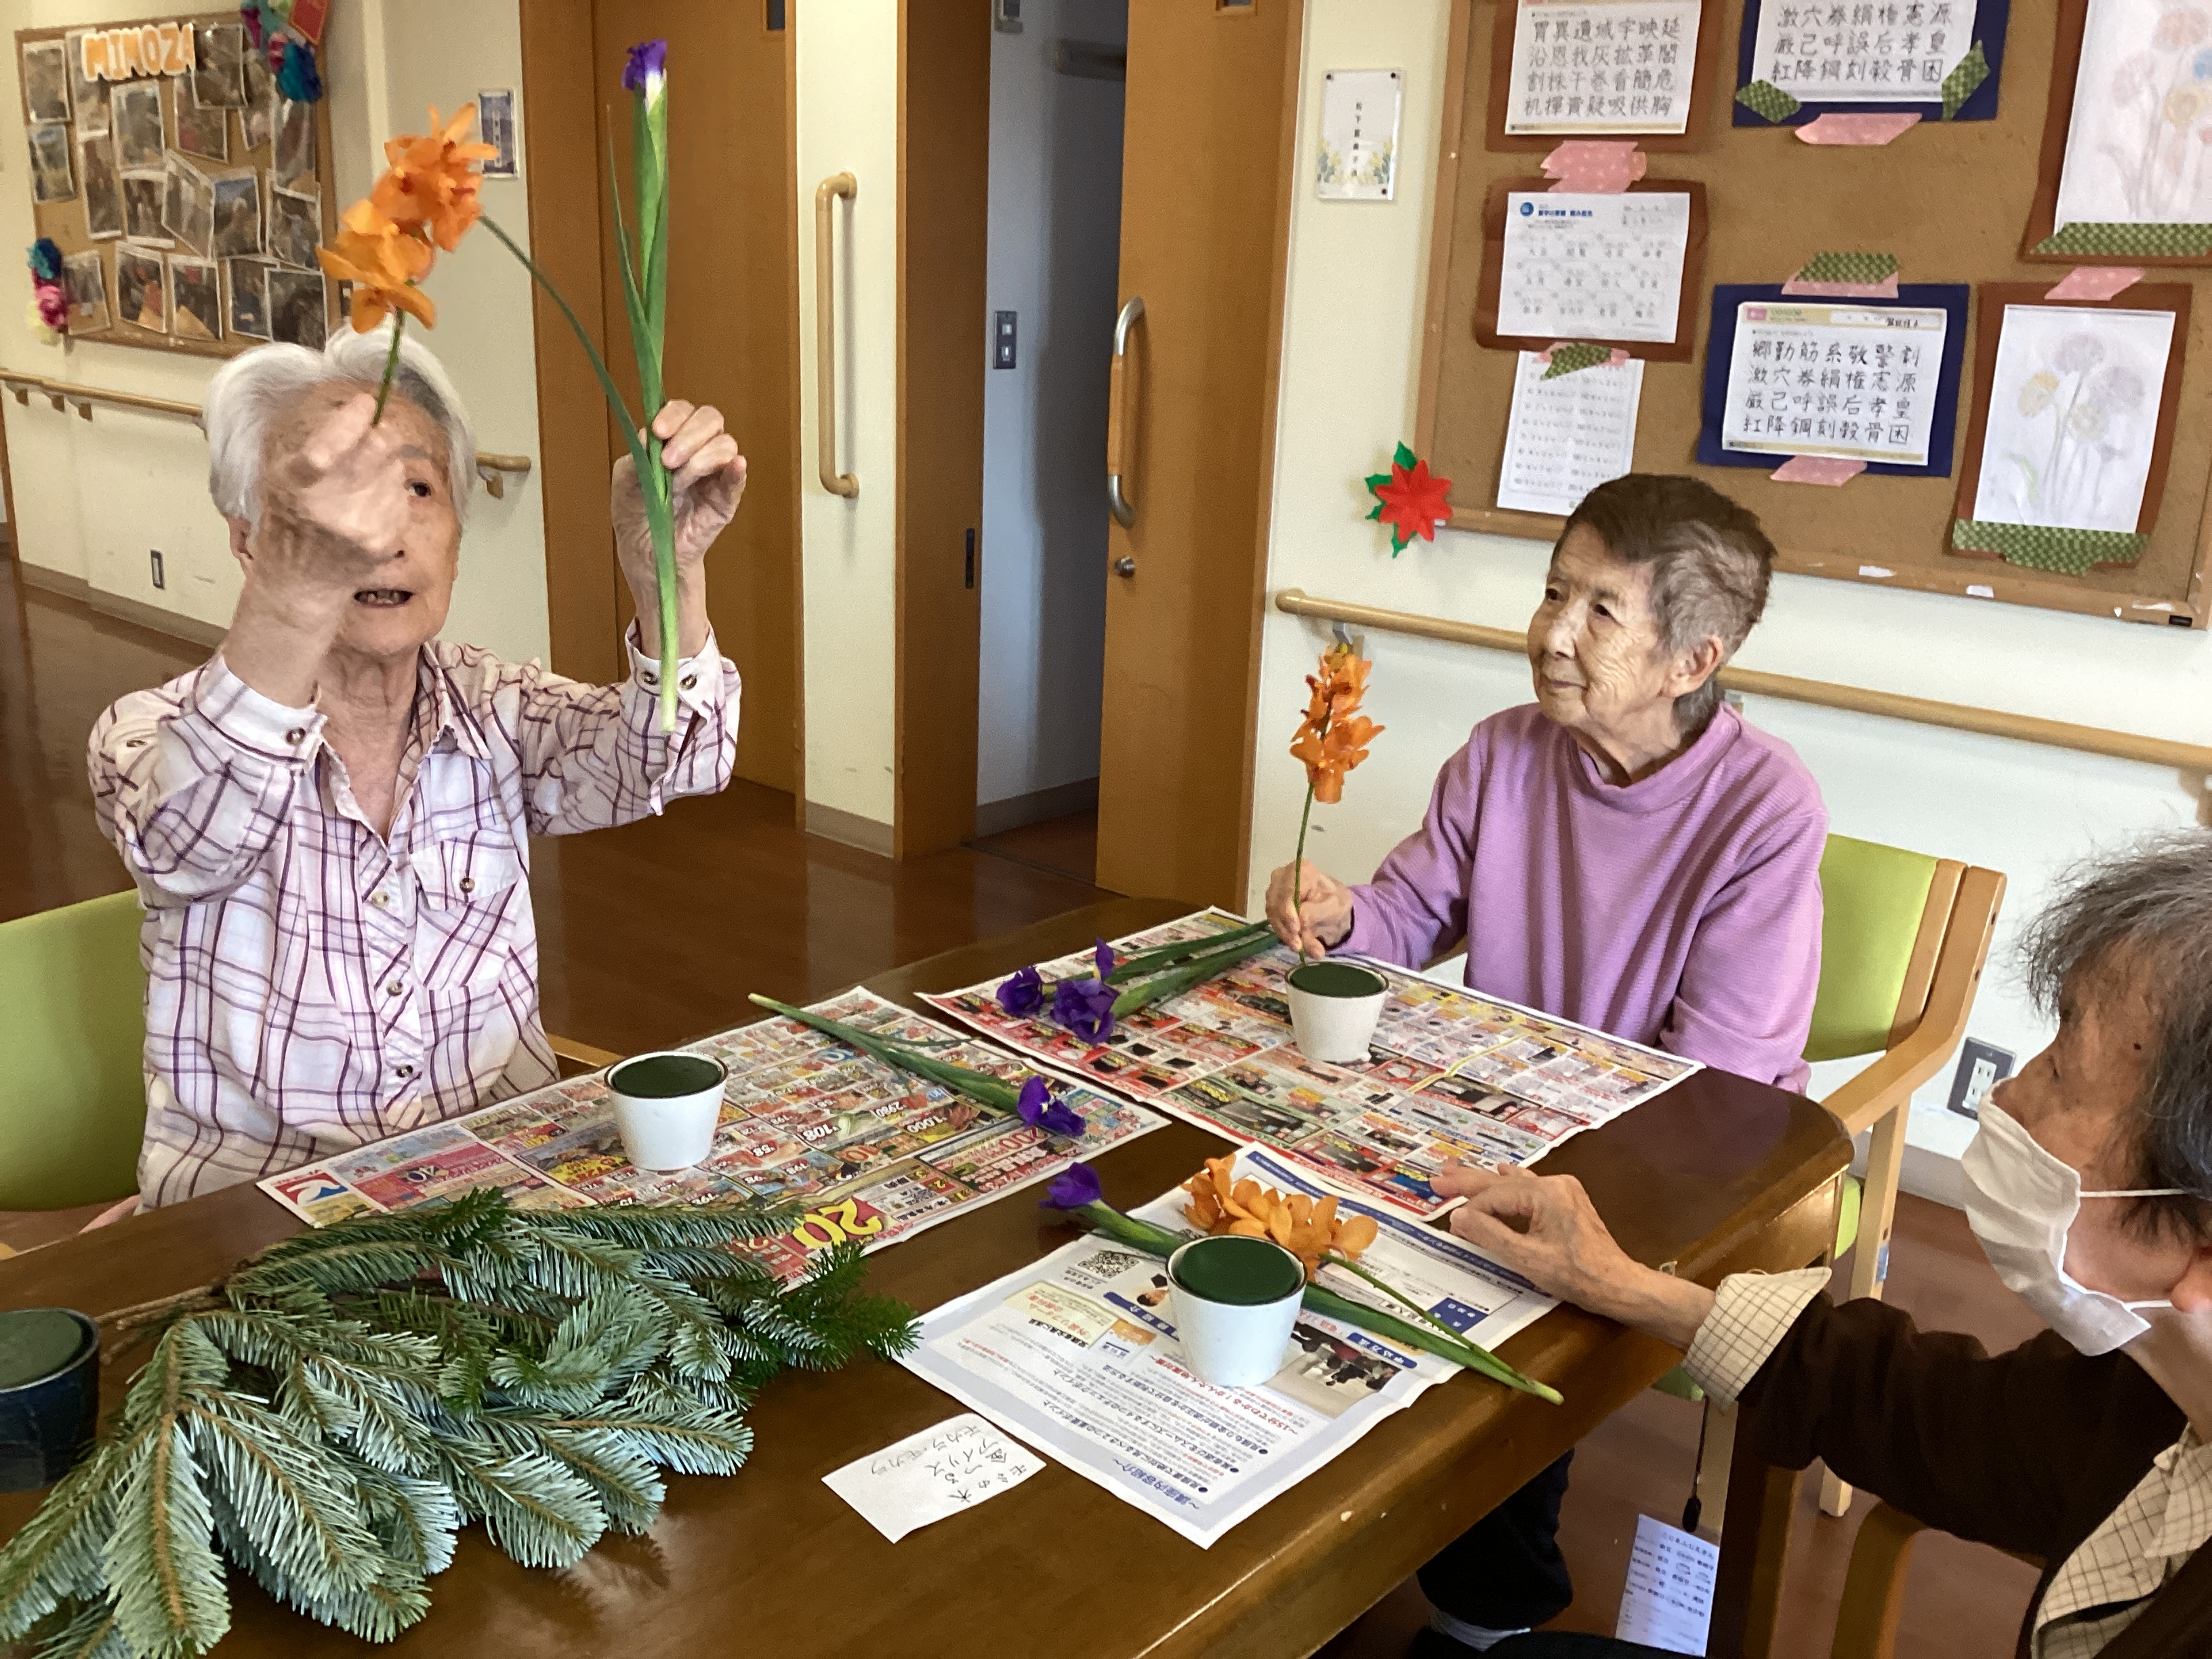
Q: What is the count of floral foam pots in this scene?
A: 4